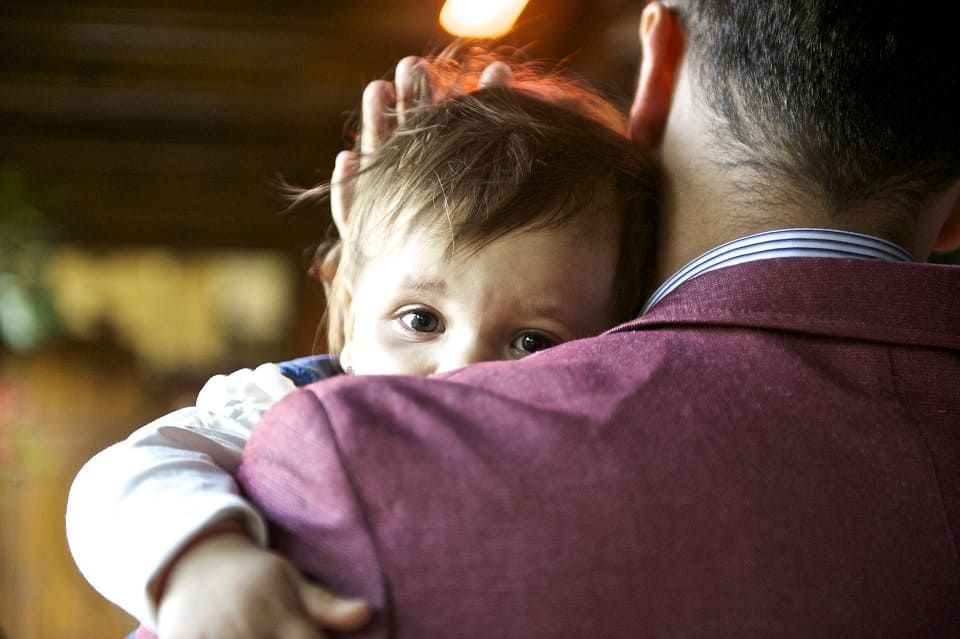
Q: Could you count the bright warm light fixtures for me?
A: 1